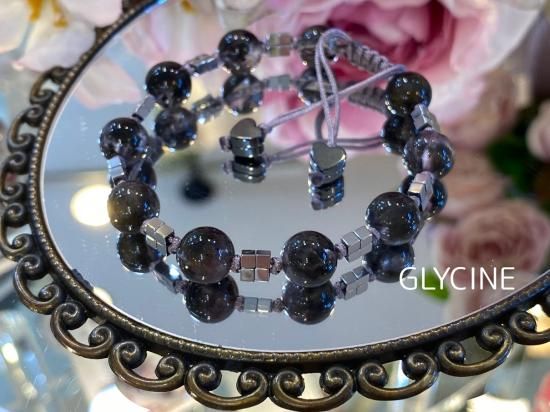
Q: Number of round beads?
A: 10